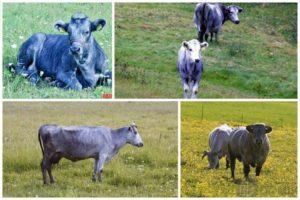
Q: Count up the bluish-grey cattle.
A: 6